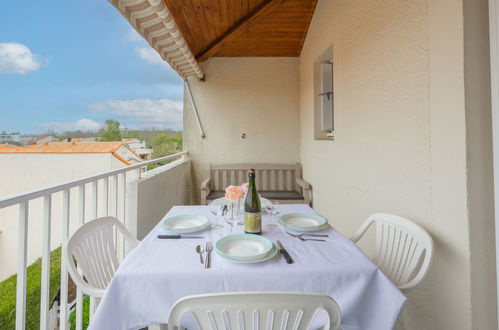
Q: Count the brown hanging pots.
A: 0